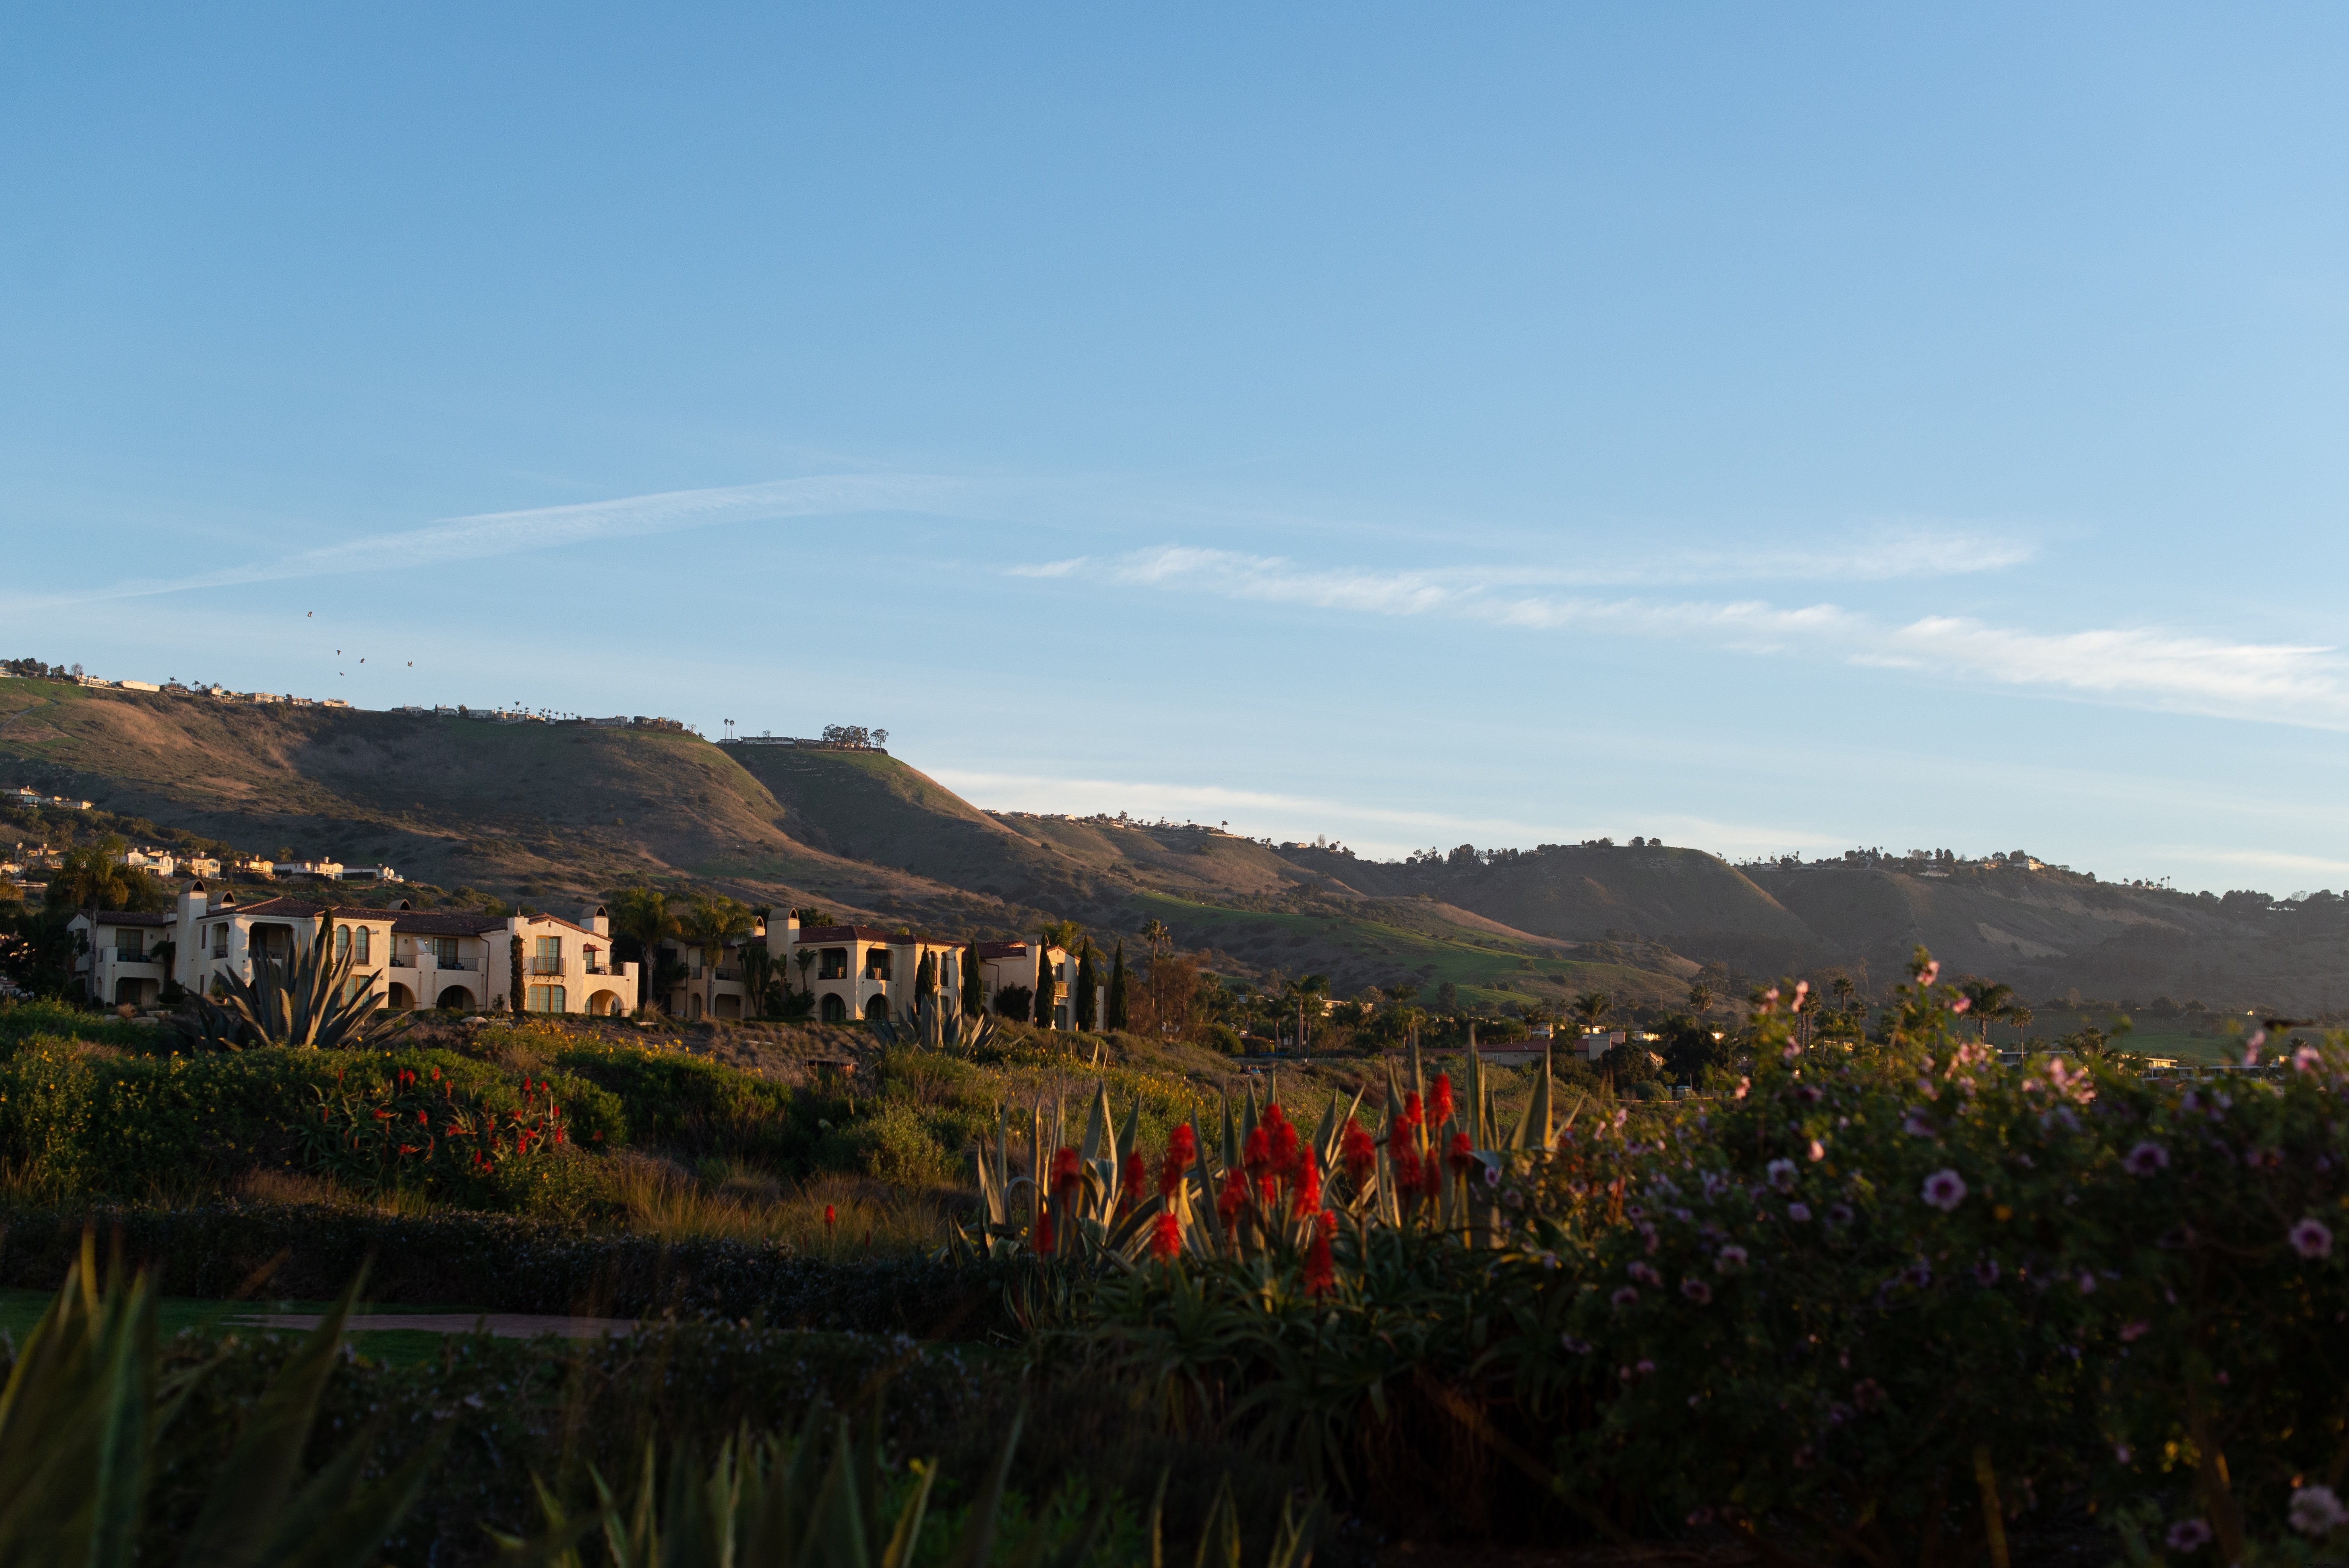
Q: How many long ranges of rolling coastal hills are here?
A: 1